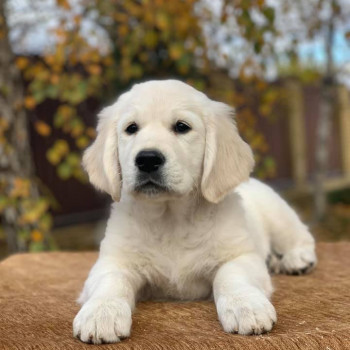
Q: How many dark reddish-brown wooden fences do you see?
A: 1